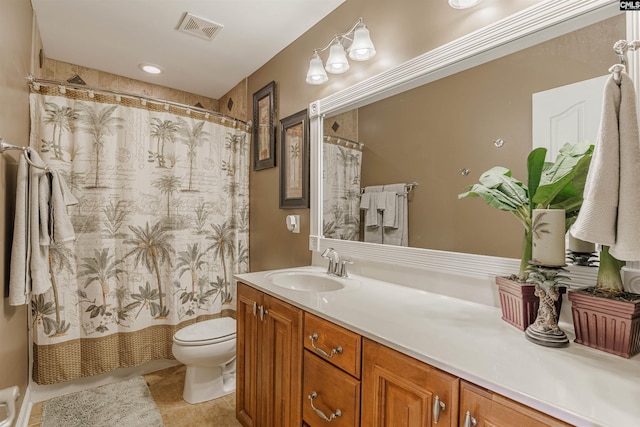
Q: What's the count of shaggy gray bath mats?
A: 1